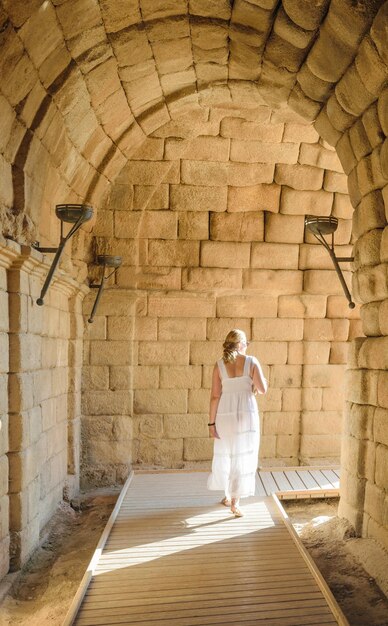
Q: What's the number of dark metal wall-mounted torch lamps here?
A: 3